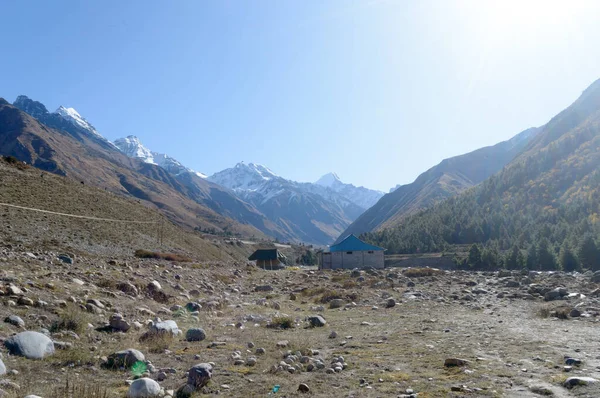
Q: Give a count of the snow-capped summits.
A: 4